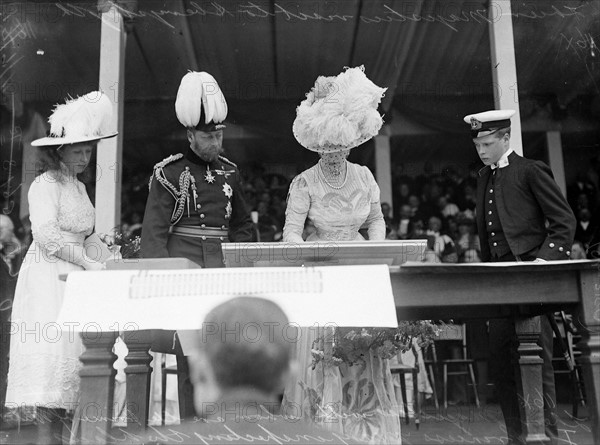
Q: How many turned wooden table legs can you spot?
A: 4